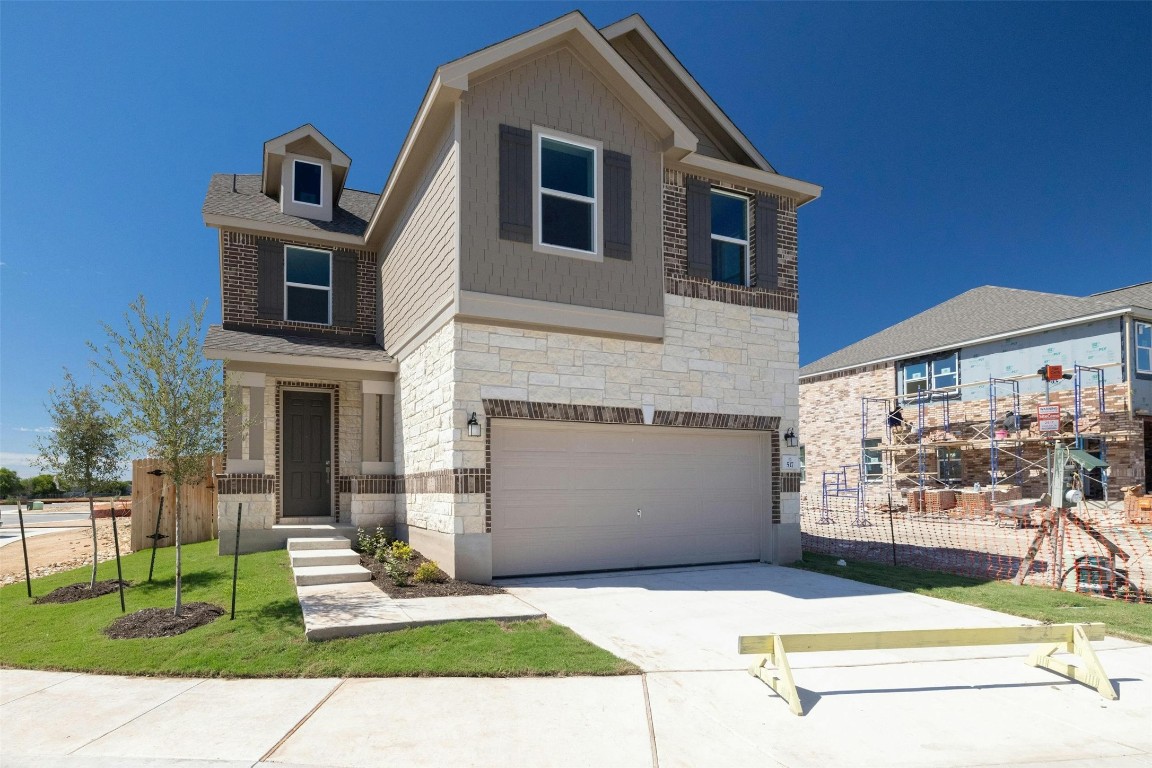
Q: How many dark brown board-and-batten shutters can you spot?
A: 6